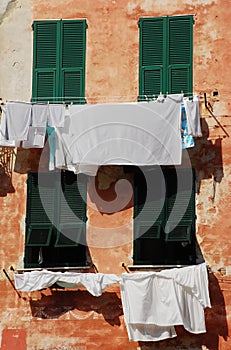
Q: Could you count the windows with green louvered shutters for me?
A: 4